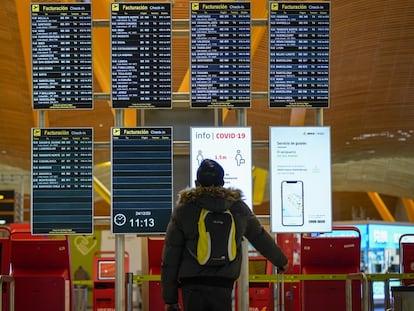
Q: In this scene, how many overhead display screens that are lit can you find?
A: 8